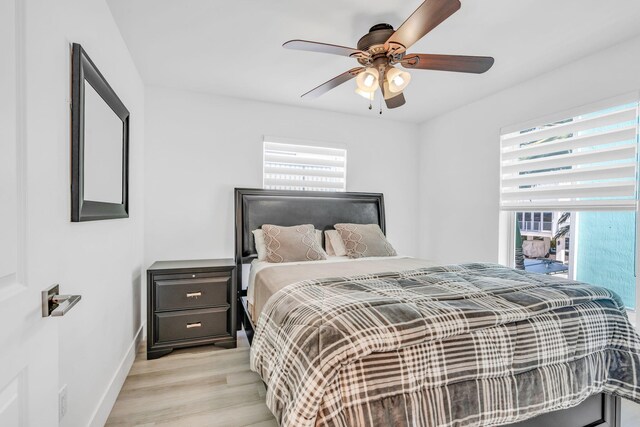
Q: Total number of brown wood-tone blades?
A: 5